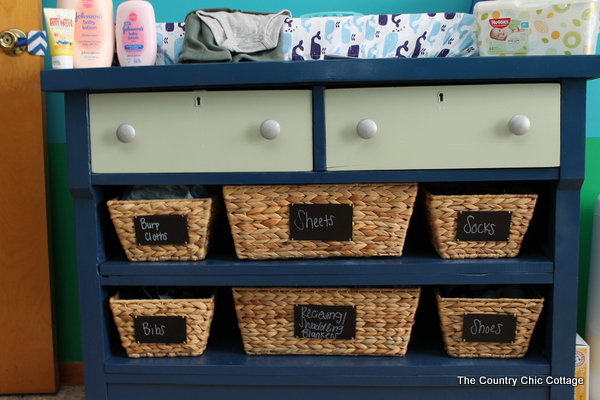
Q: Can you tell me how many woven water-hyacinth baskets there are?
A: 6